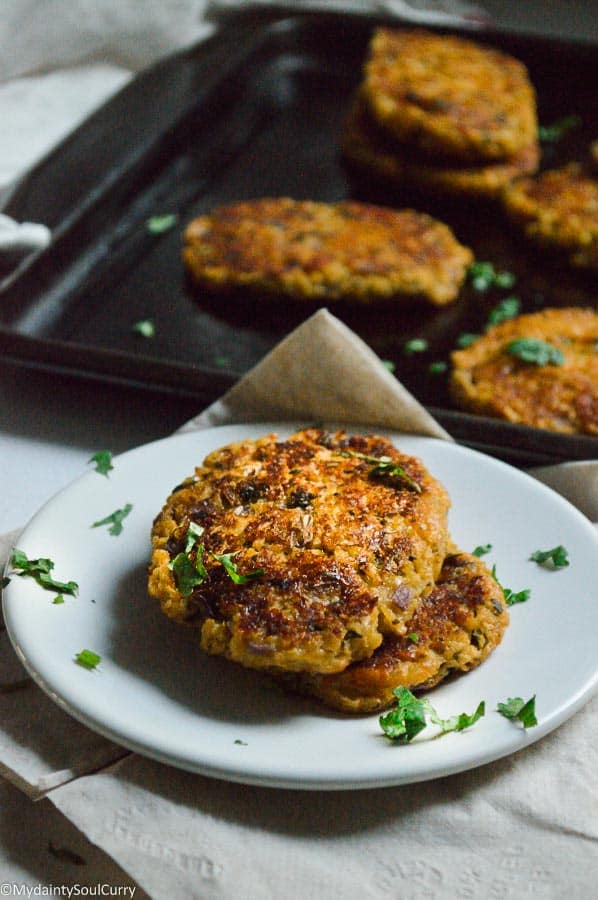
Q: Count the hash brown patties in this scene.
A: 7